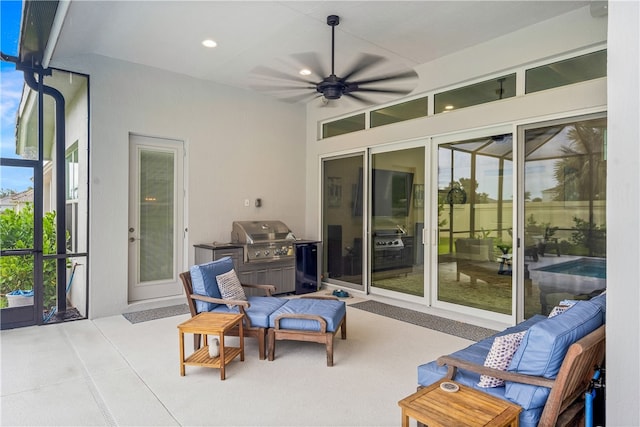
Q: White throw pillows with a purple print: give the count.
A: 3